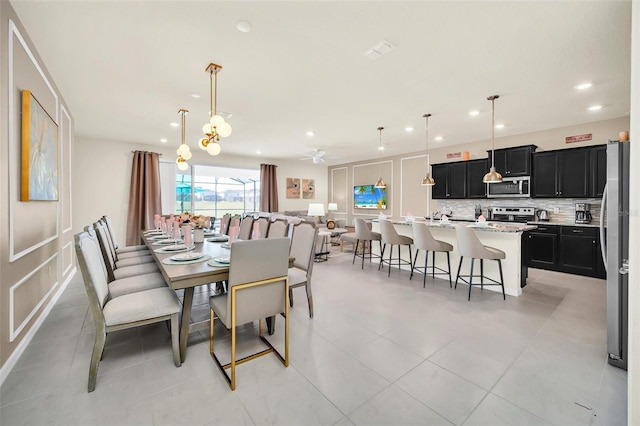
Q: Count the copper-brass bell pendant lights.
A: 3